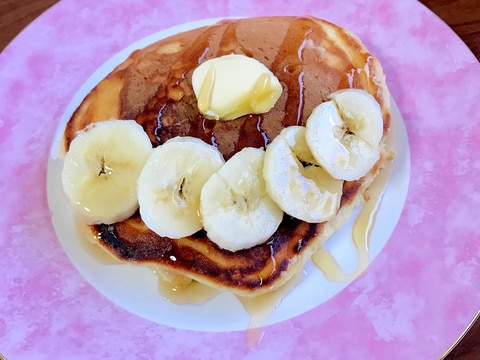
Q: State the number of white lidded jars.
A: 0